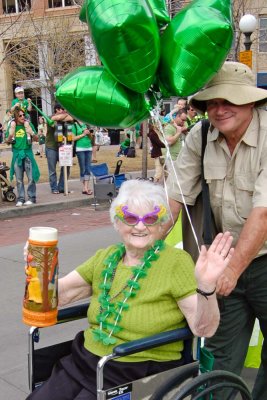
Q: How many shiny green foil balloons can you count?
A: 4